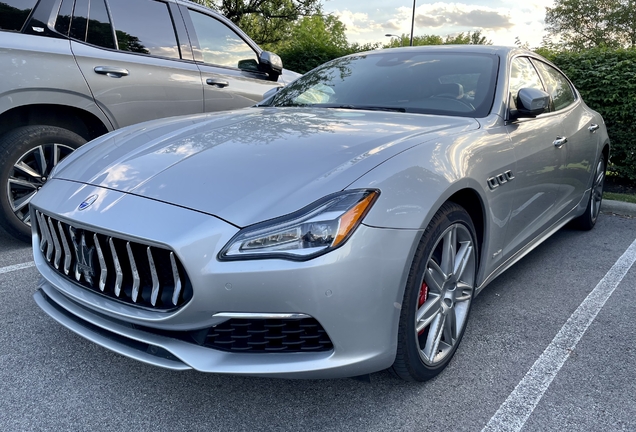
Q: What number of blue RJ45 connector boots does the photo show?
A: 0